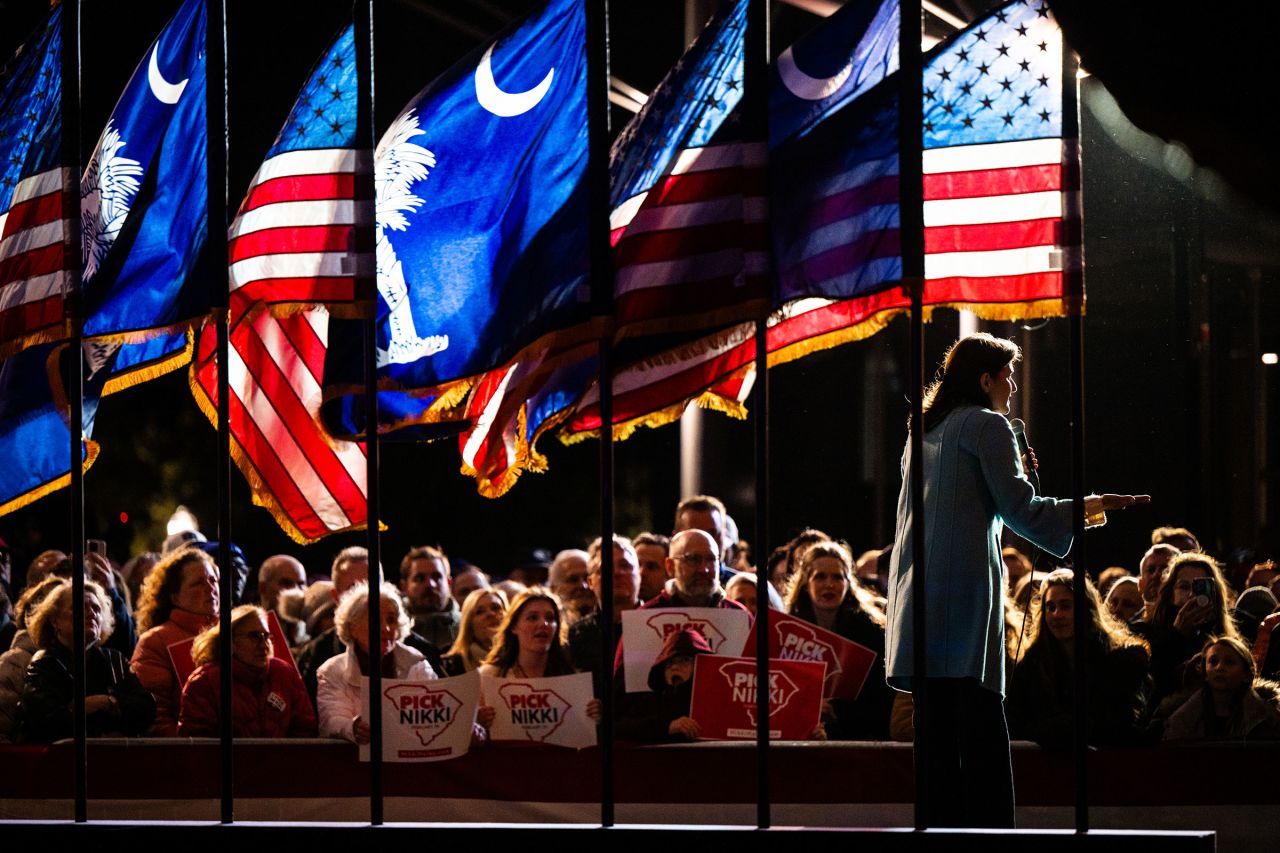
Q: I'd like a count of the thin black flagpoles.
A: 7